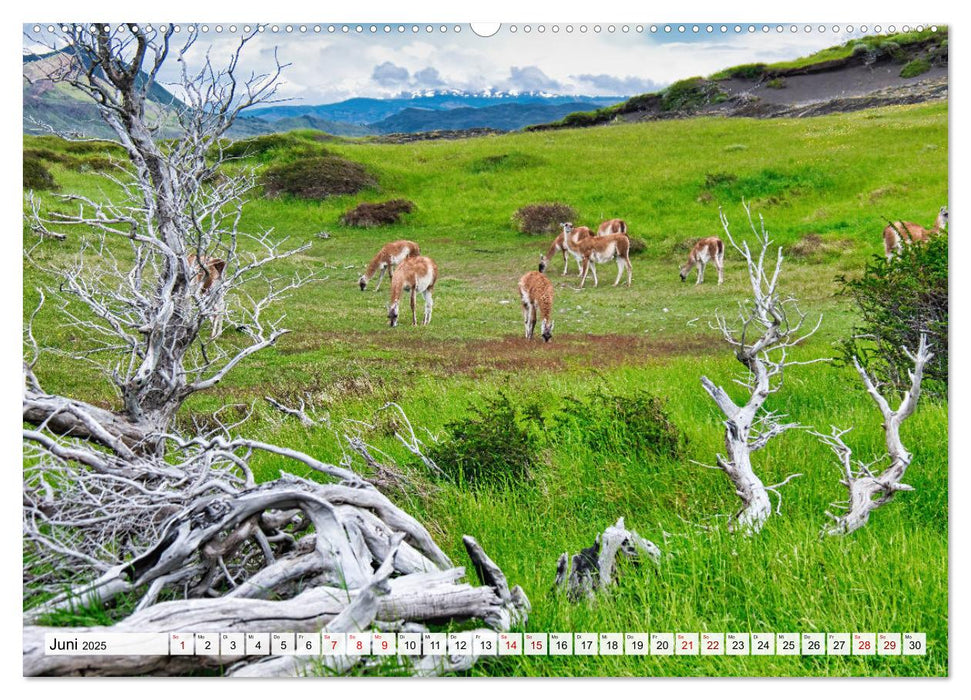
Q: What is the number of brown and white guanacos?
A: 9